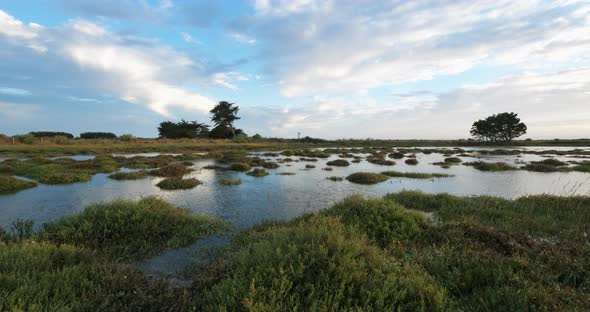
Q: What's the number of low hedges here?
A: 2